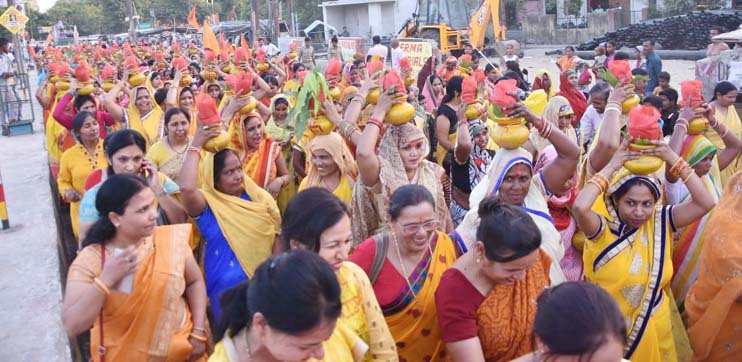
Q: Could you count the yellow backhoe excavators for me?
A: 1